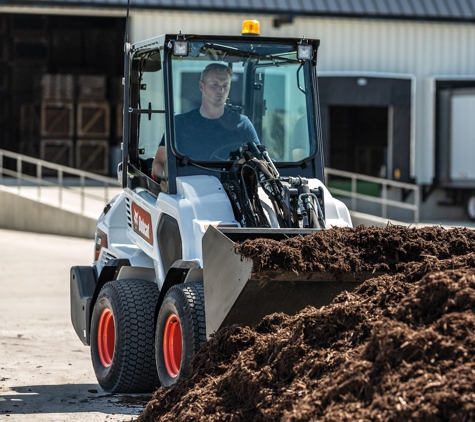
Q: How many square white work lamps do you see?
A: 2